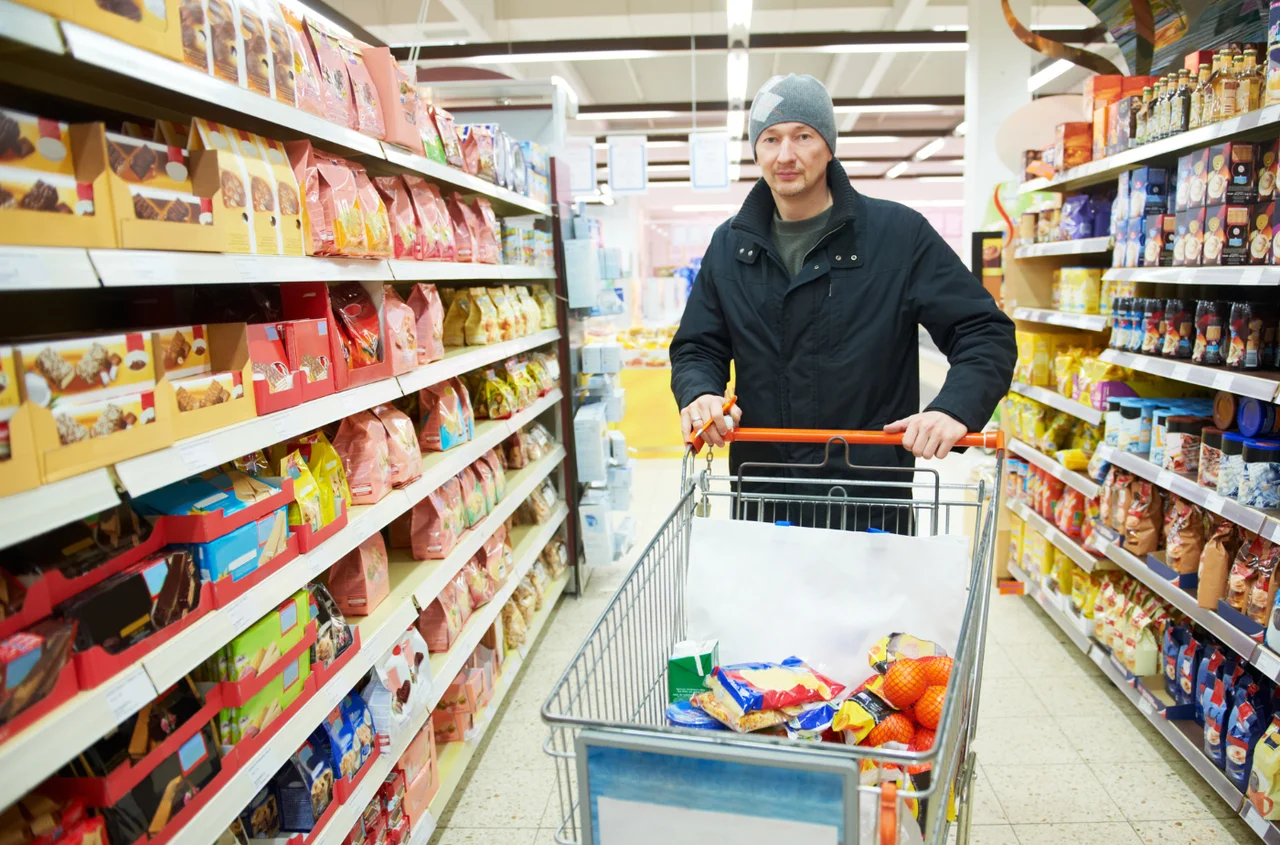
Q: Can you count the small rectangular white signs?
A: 3